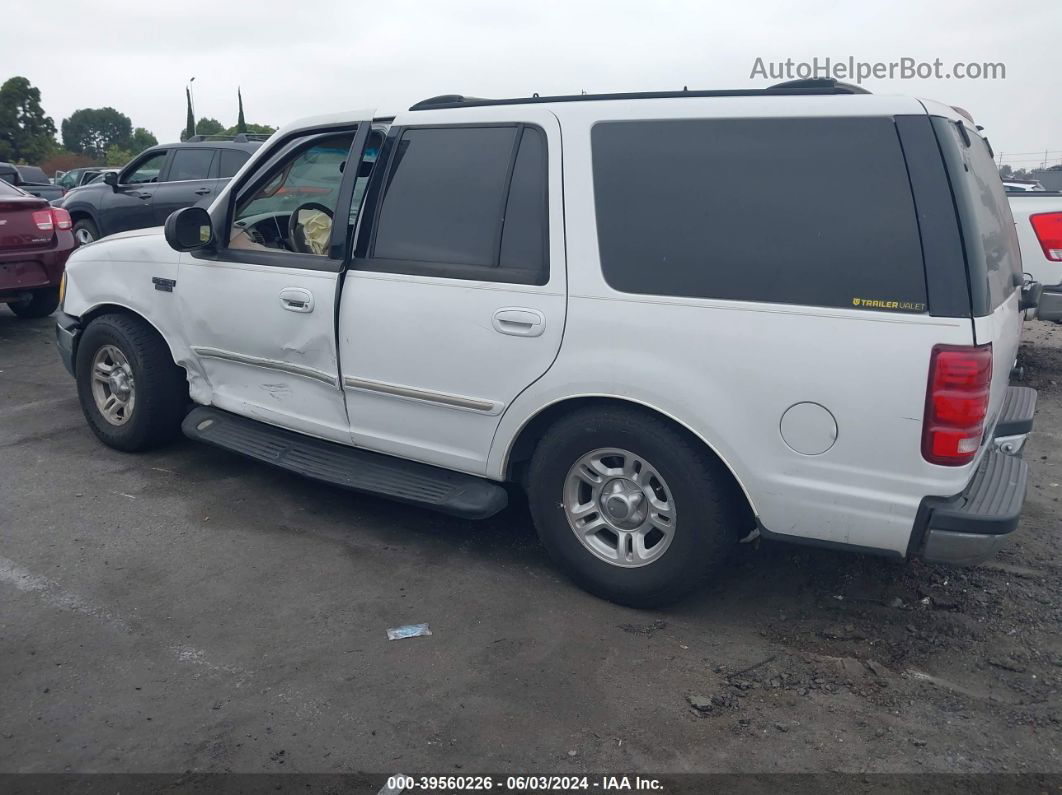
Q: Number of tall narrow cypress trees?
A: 2